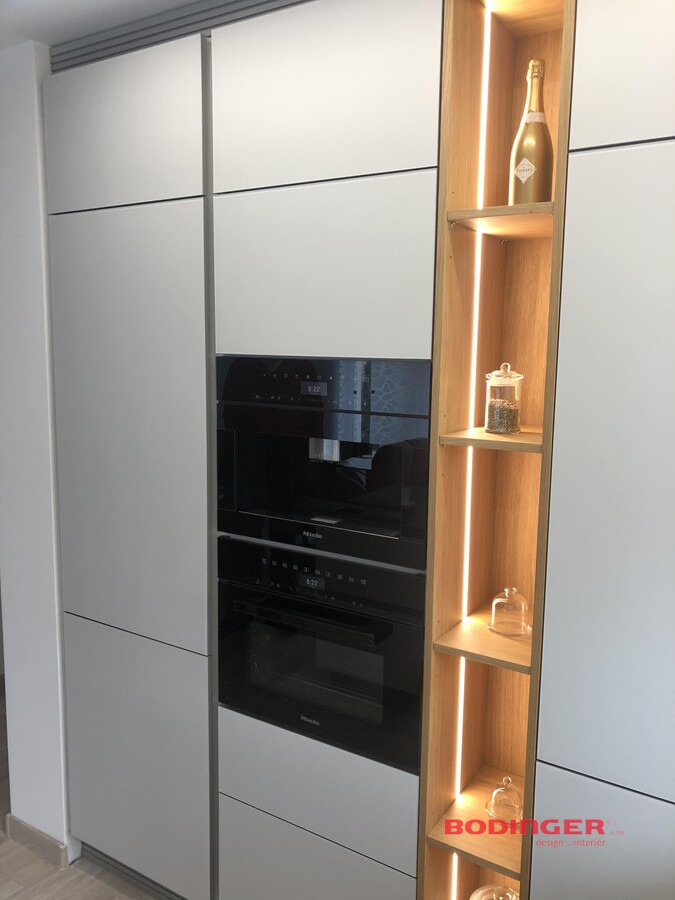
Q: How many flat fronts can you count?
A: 10